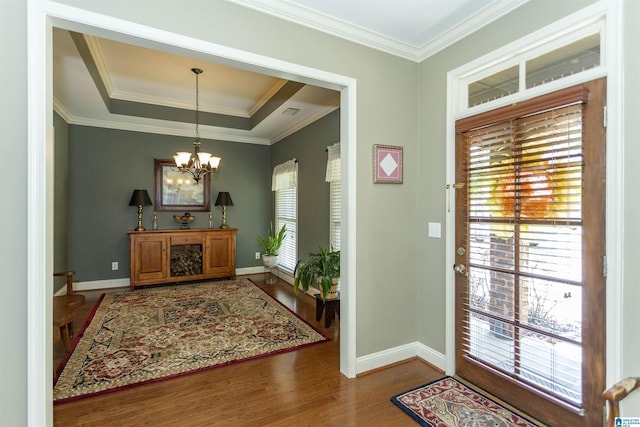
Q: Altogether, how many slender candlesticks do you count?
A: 2